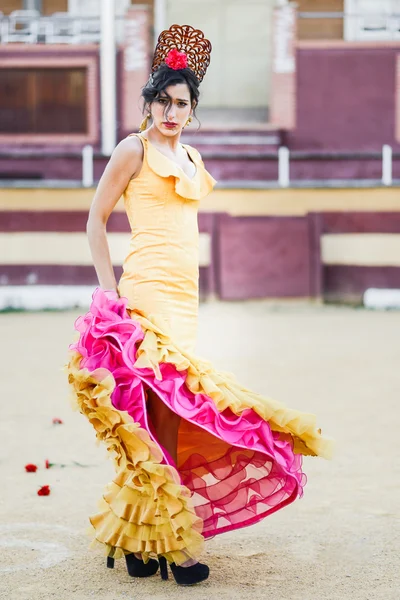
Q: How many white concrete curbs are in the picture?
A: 2